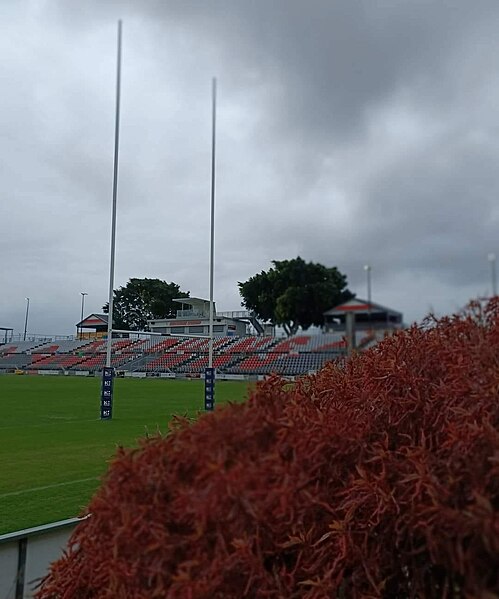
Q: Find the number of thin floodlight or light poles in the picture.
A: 4